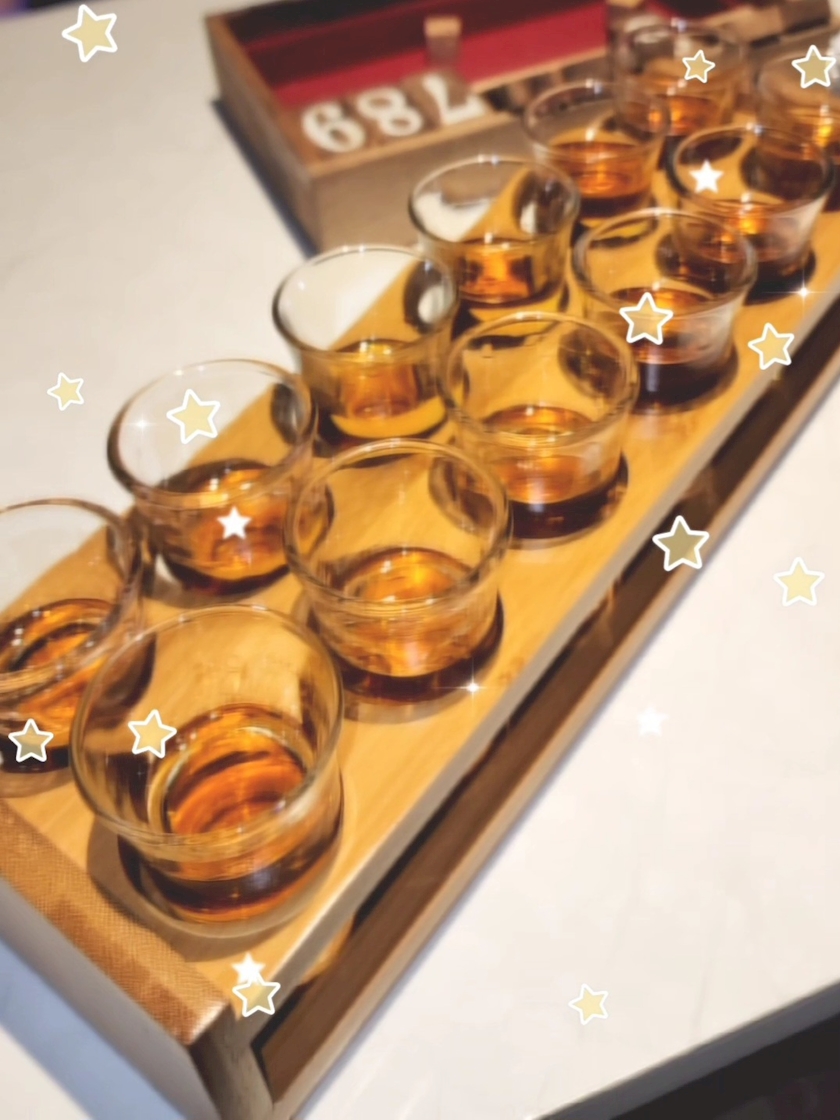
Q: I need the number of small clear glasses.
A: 12